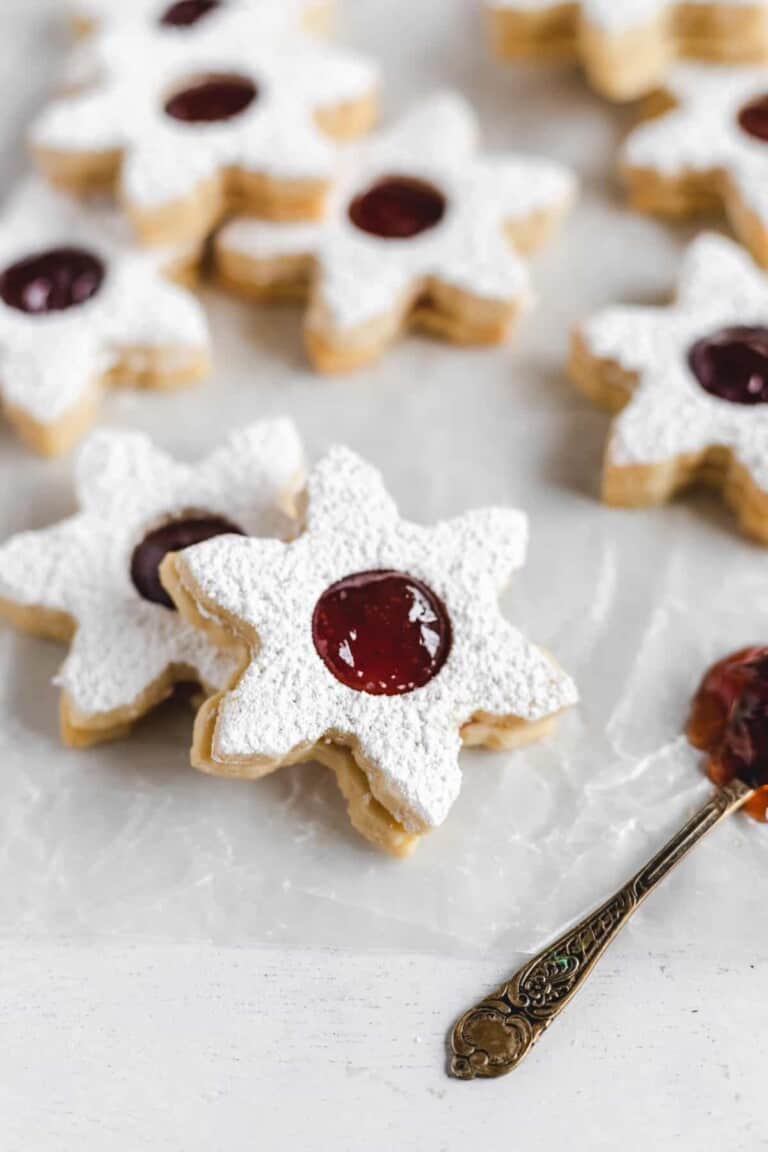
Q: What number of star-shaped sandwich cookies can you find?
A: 9